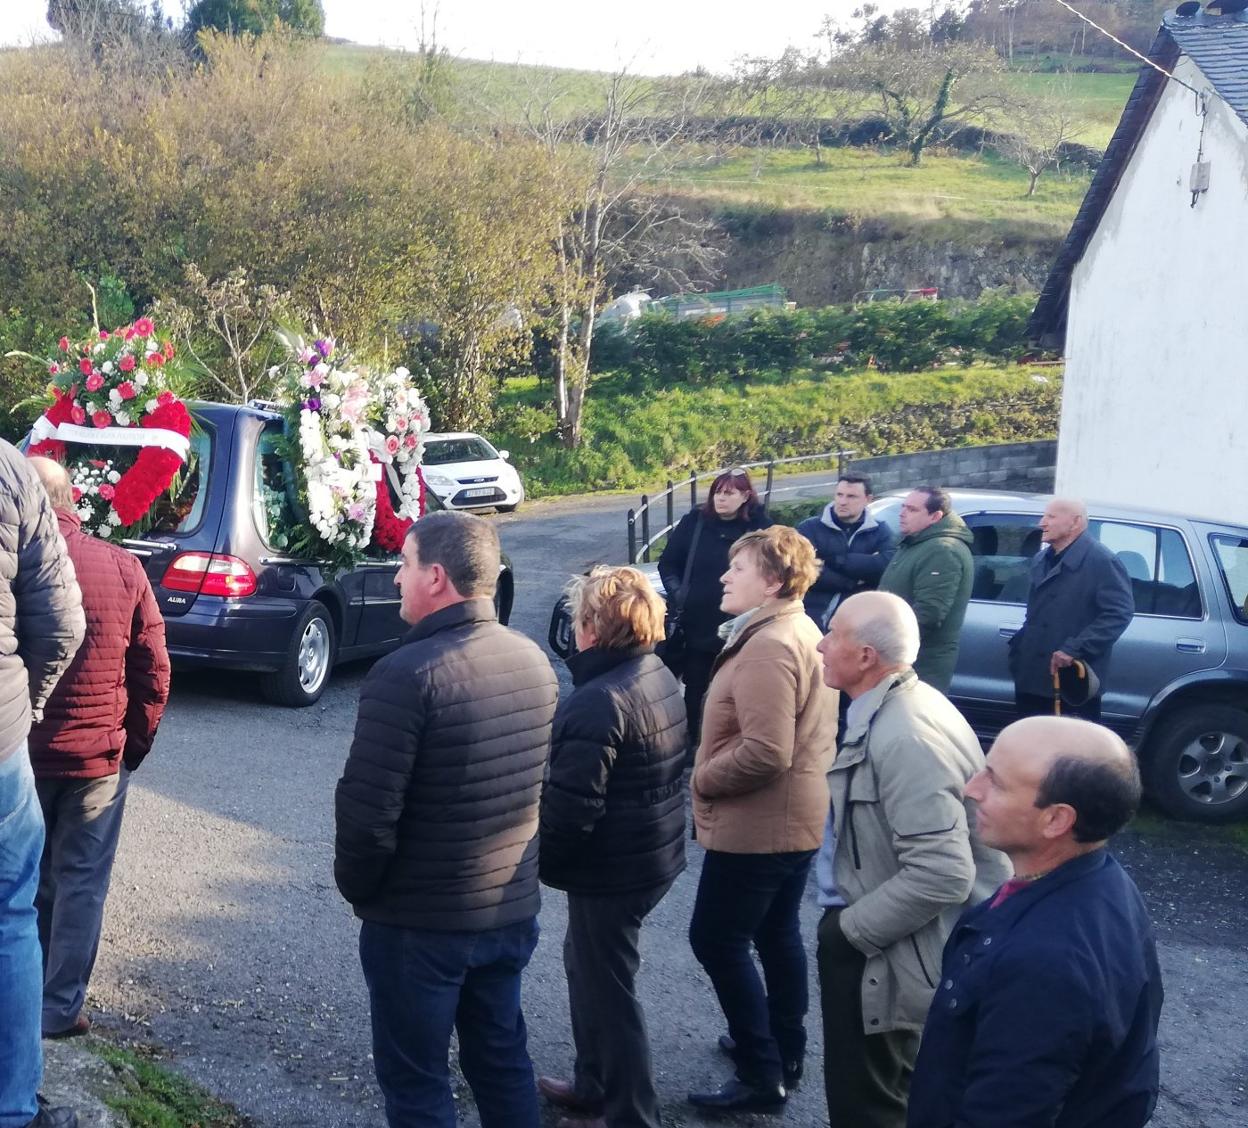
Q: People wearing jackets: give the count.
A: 11